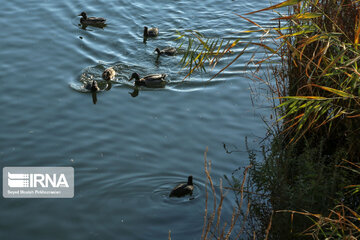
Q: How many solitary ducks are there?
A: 1